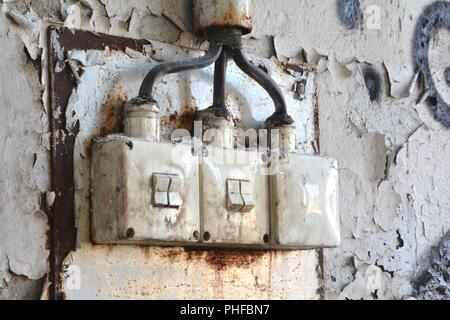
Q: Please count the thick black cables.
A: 3